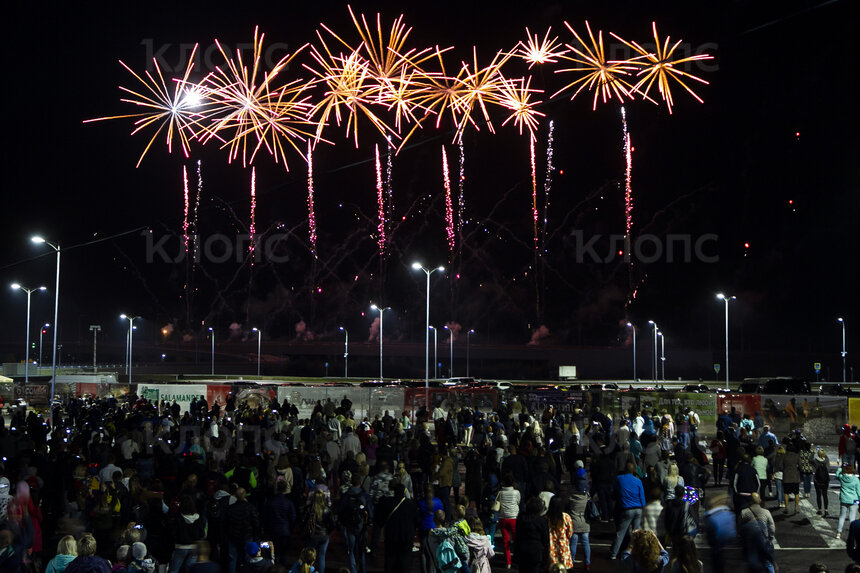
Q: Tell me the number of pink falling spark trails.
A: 7